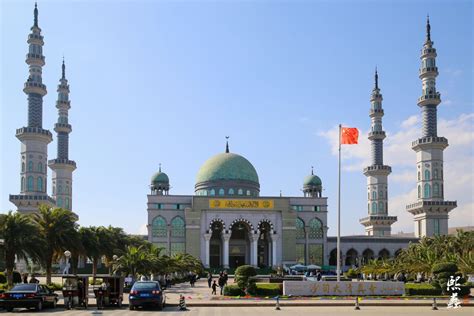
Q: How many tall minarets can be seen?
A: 4